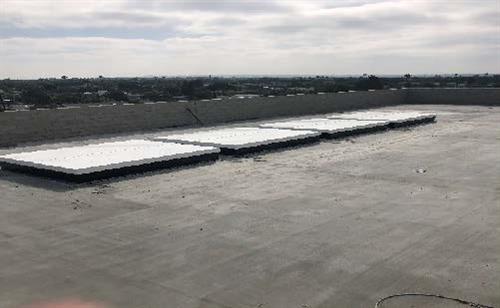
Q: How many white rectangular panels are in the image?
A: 4